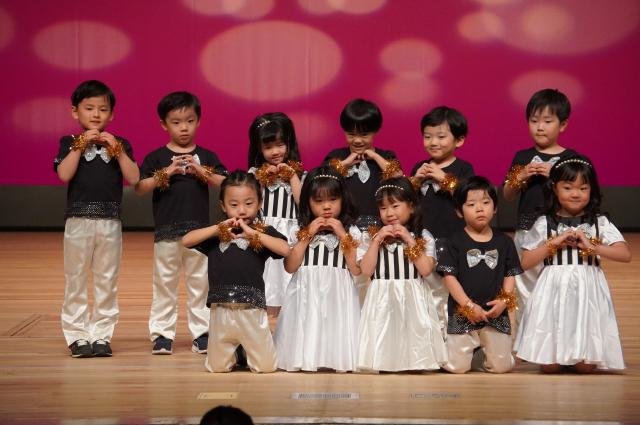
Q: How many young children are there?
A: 11